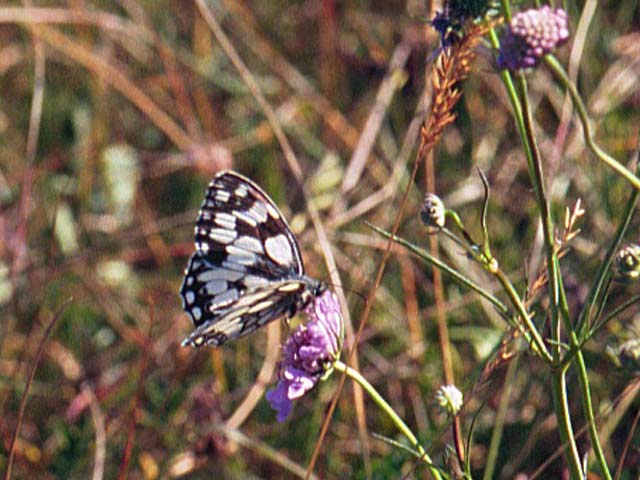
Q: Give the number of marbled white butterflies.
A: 1